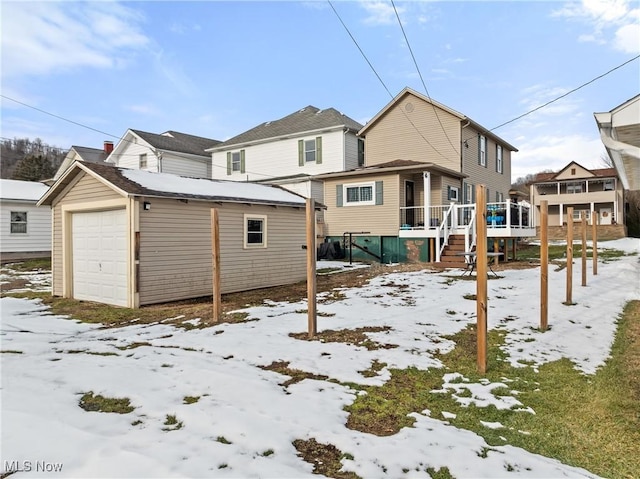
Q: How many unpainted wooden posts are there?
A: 7